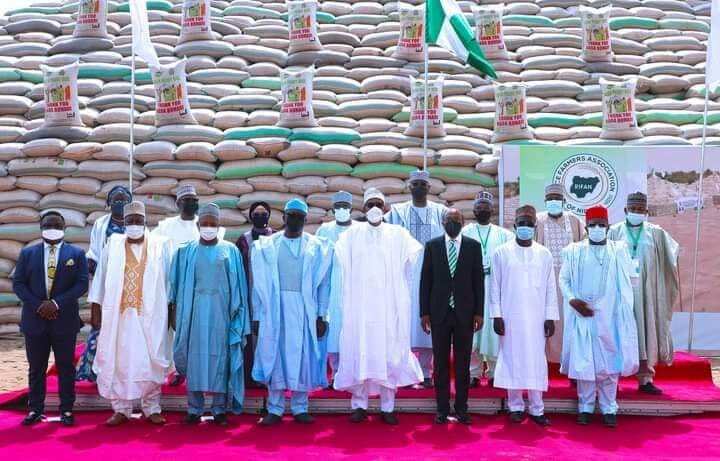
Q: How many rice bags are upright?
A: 12